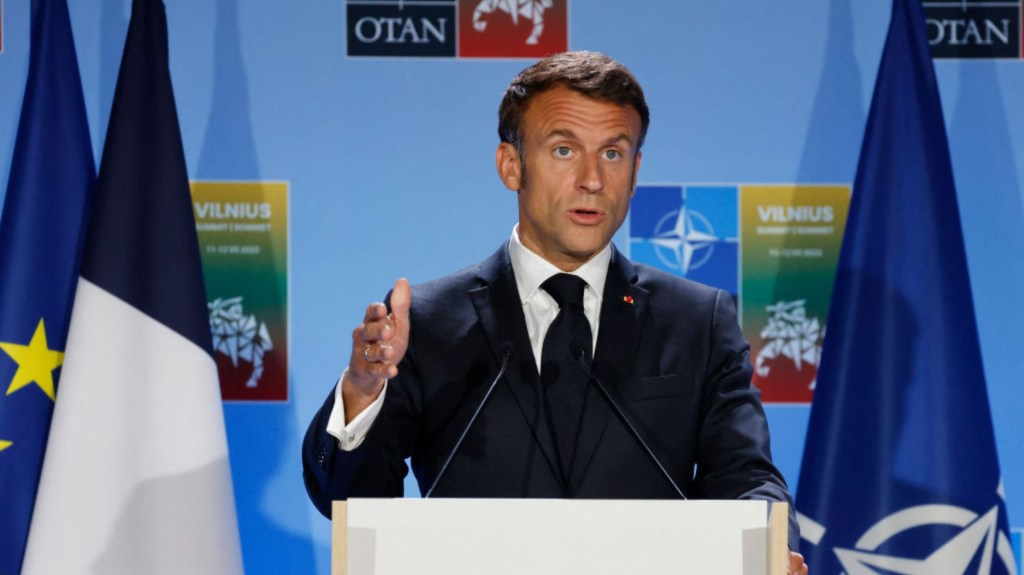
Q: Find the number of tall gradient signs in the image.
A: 2